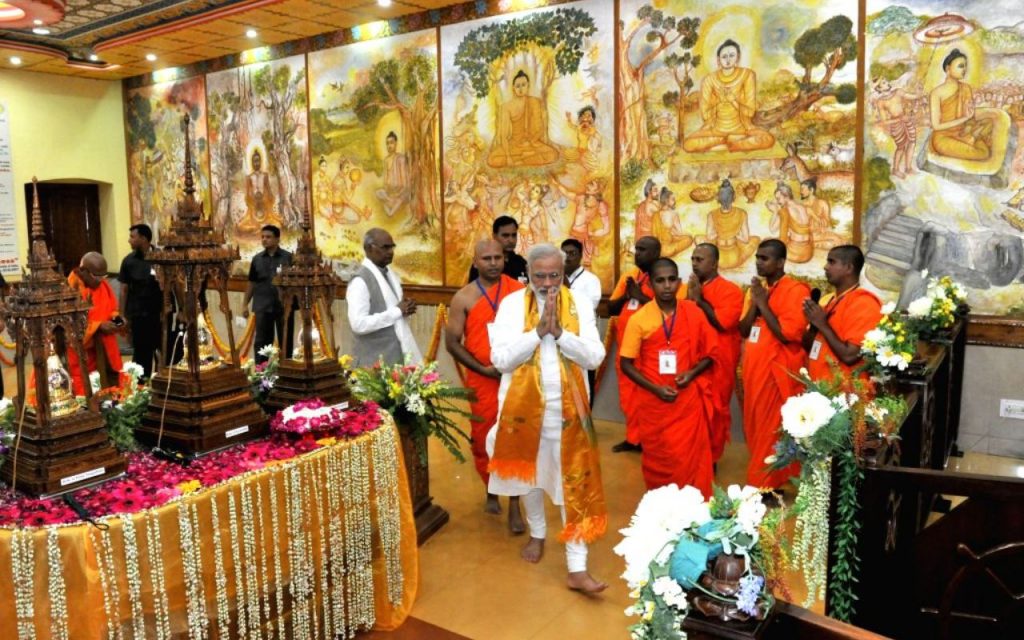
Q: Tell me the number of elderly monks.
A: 1